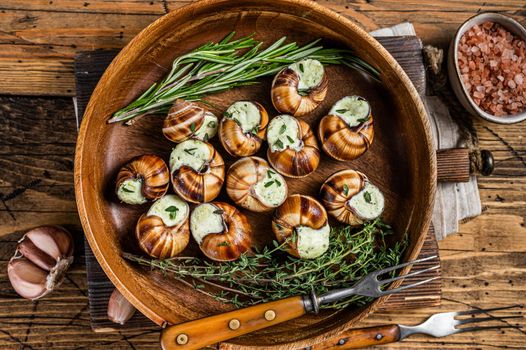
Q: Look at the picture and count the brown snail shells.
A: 12